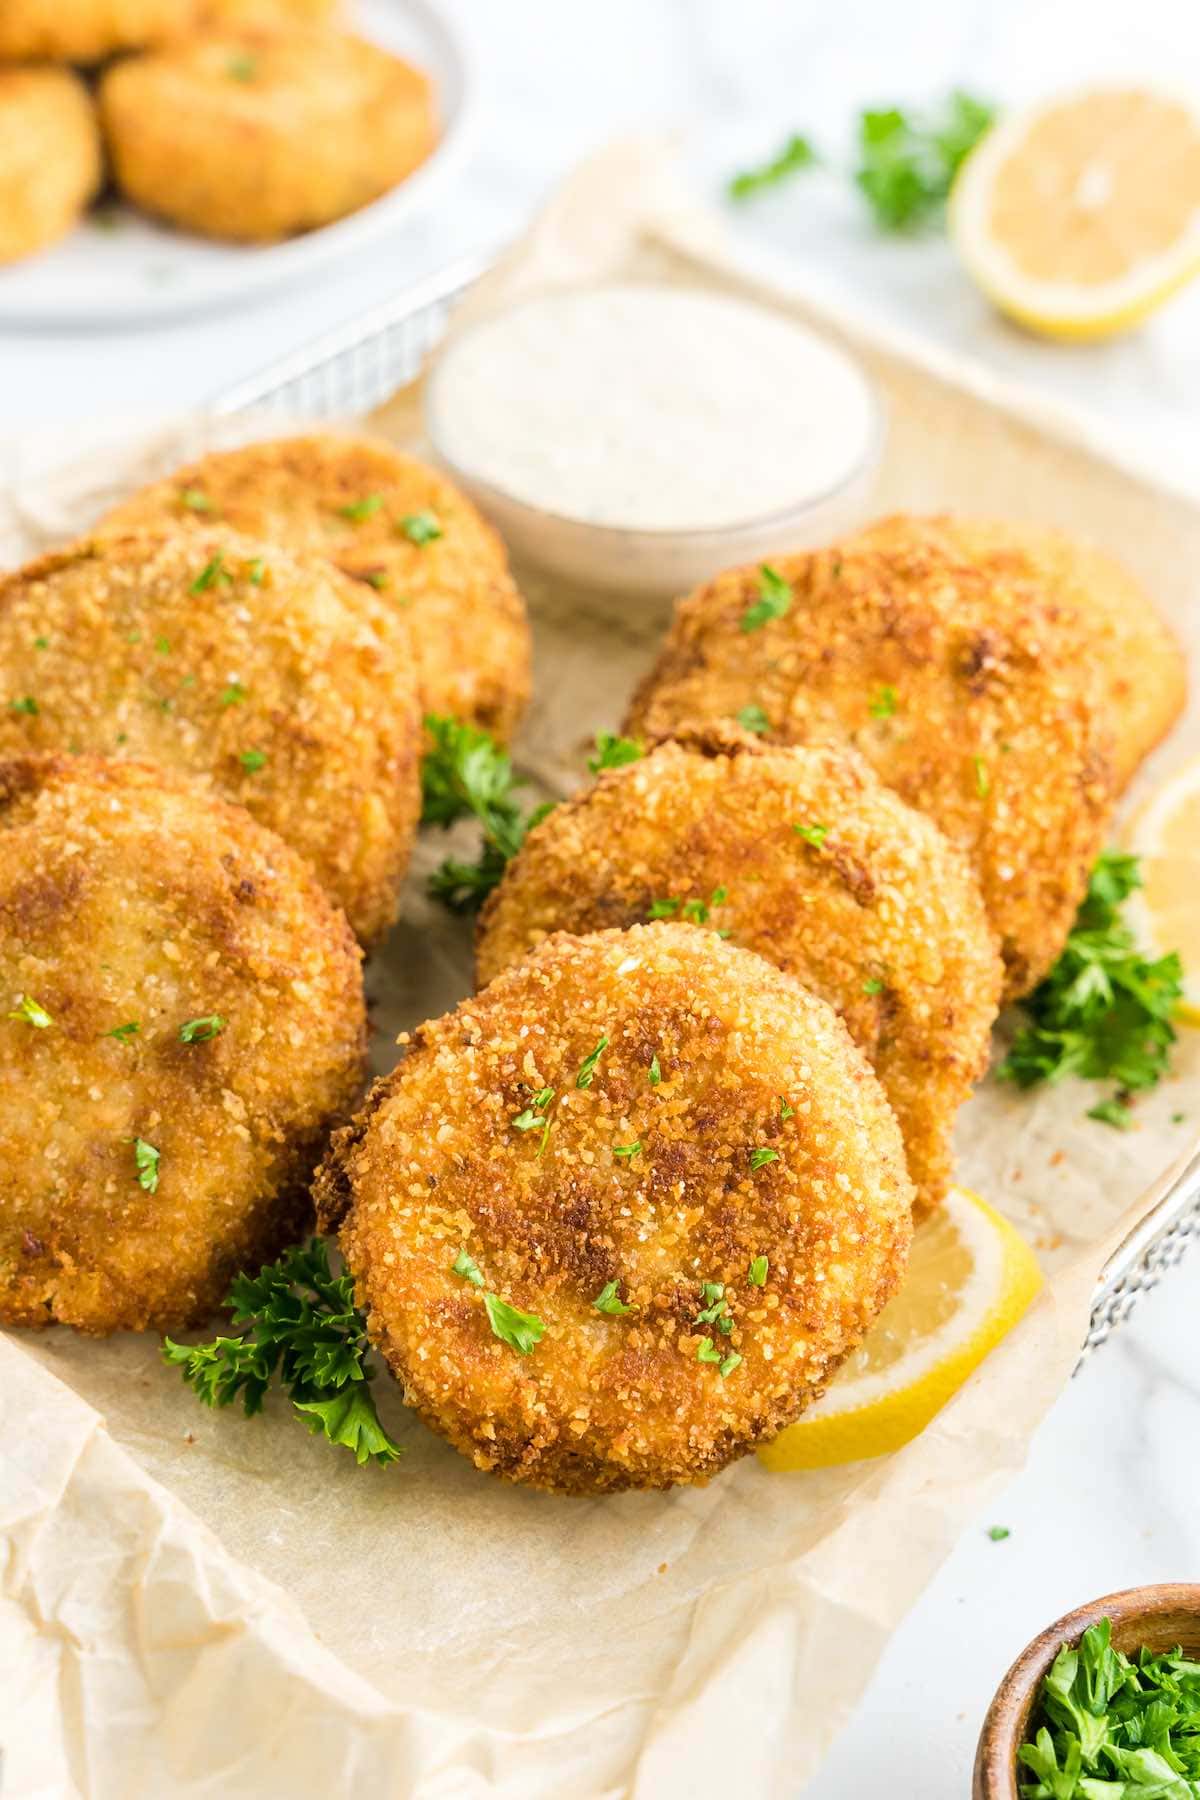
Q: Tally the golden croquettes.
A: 10